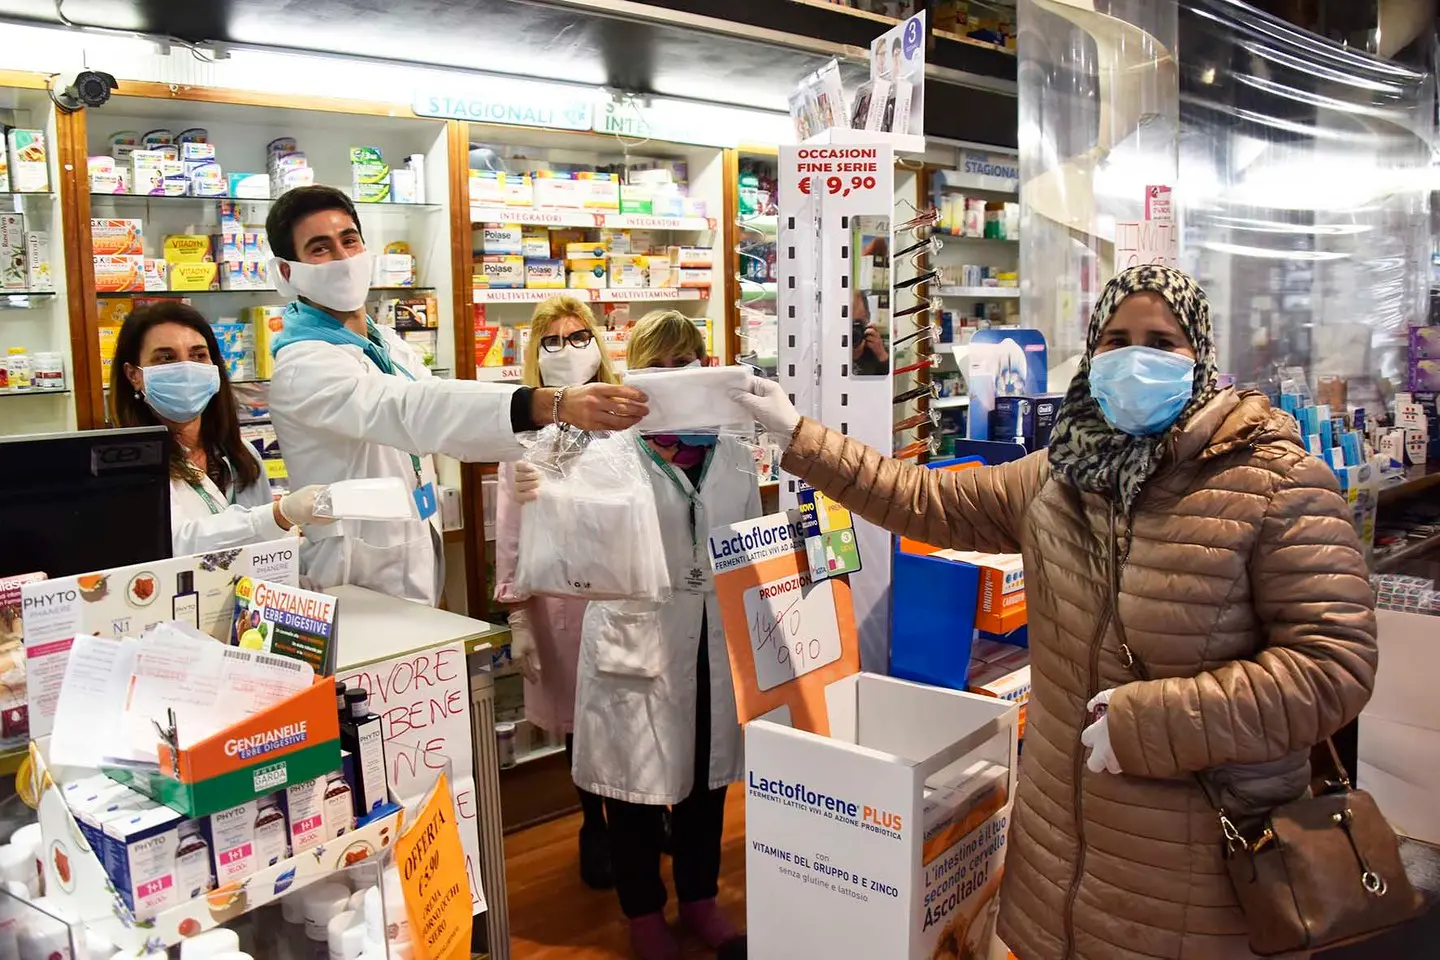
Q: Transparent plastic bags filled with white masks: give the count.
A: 3